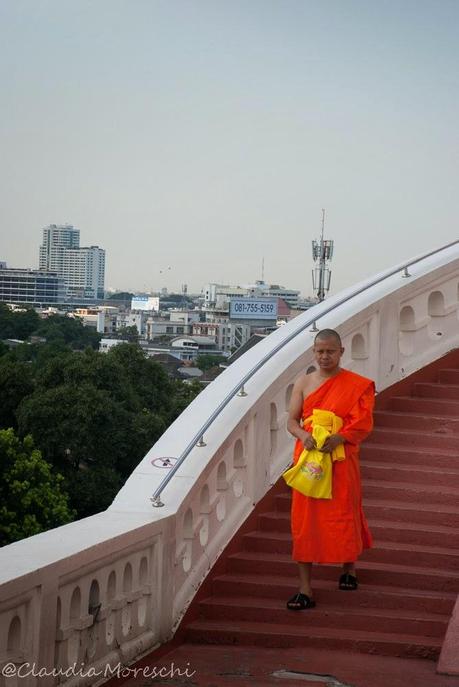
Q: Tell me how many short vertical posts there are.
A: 5